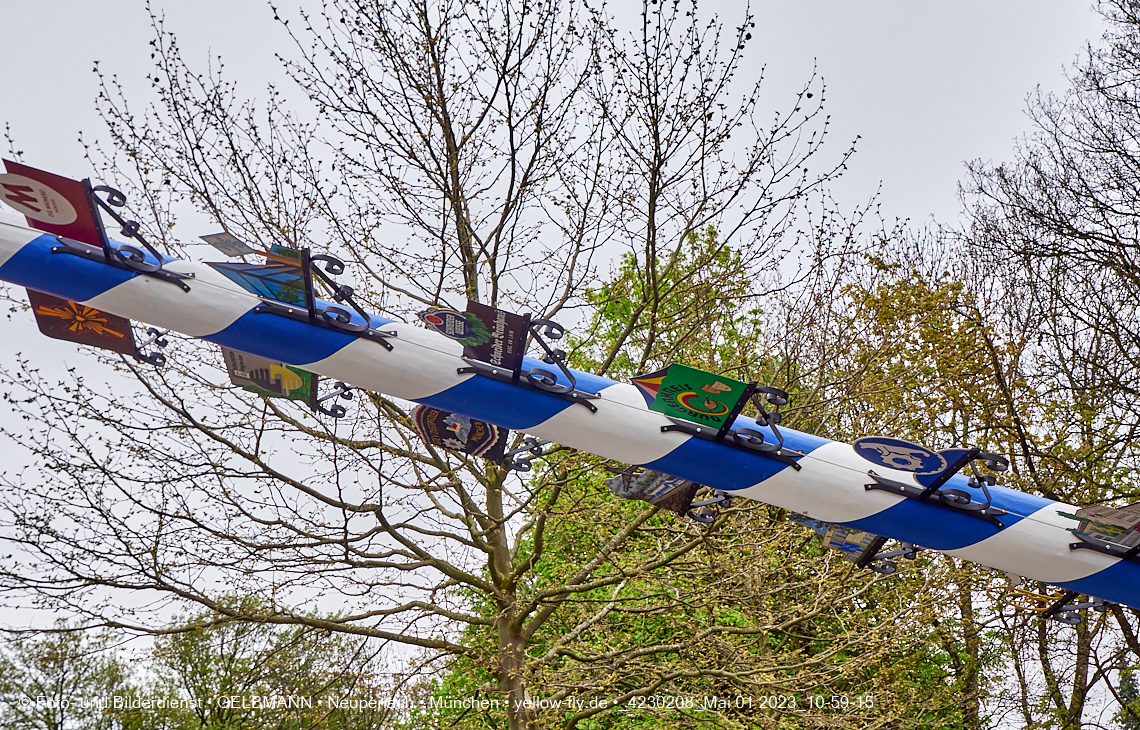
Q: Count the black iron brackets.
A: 12